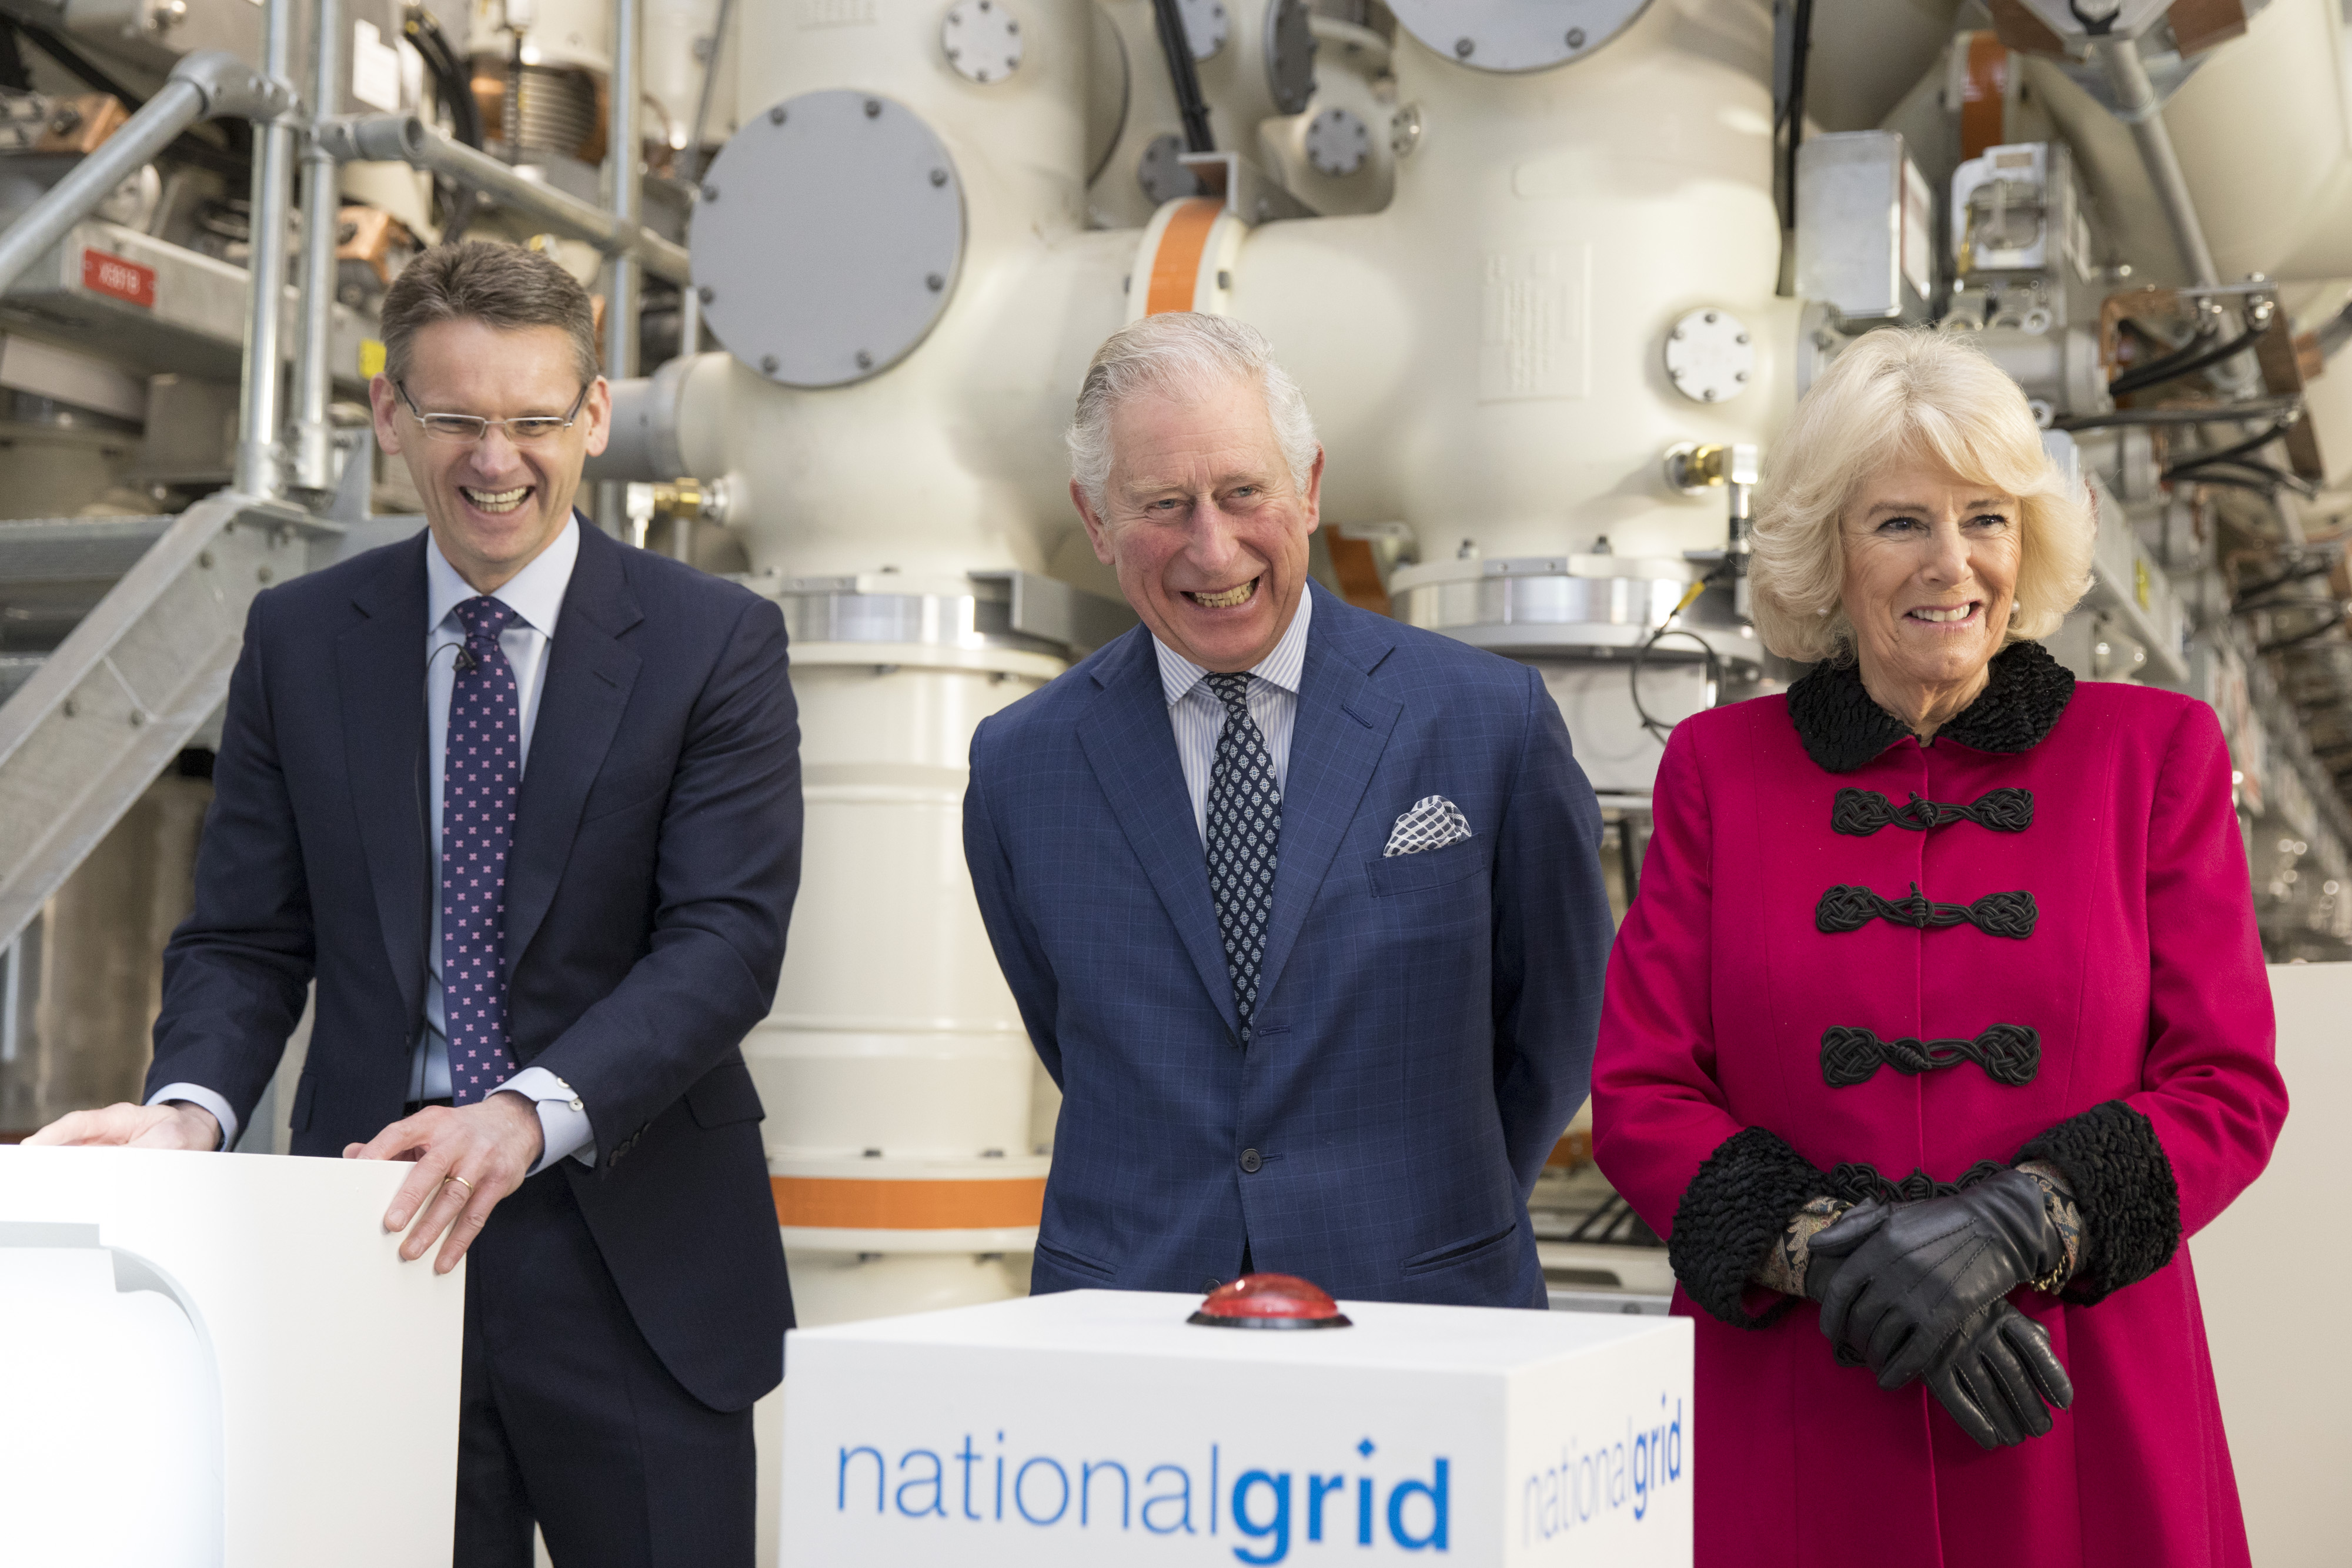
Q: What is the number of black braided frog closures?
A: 4